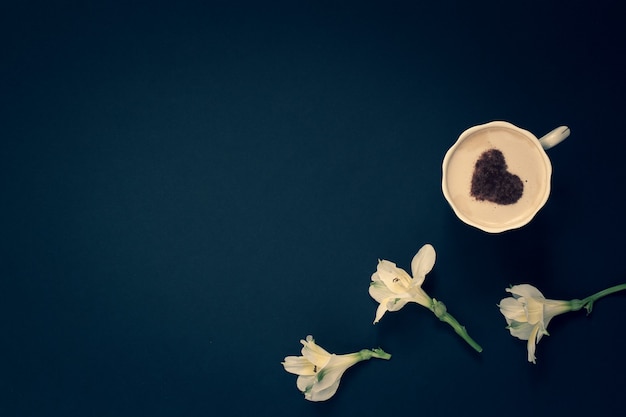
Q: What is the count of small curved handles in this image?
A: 1